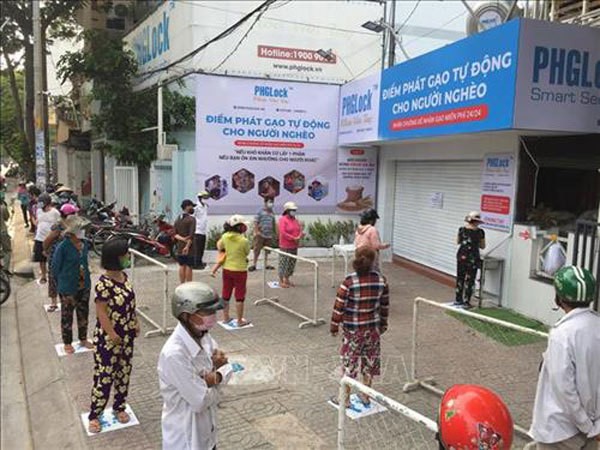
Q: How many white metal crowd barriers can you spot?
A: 4